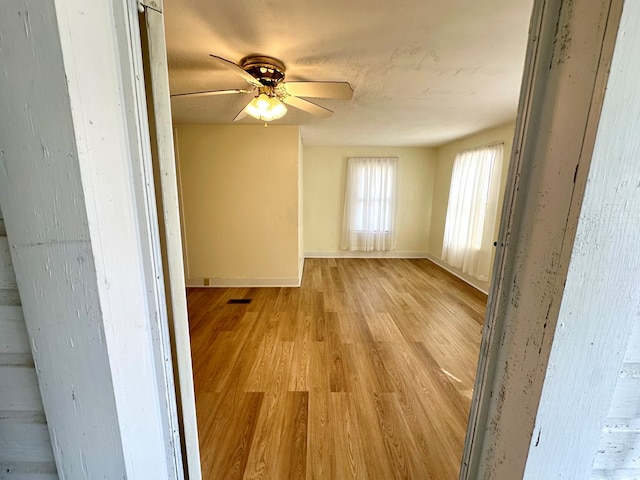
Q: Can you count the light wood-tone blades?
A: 5